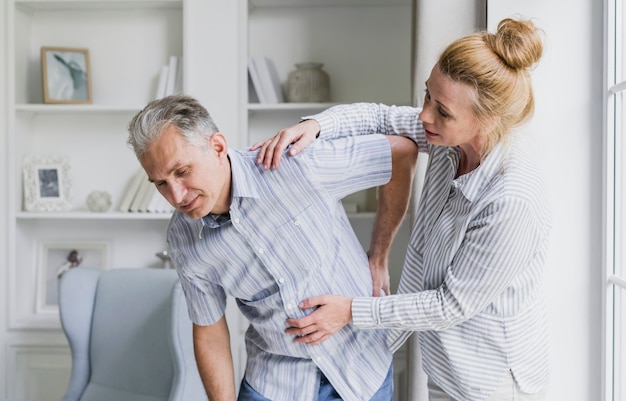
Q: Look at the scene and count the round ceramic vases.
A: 1